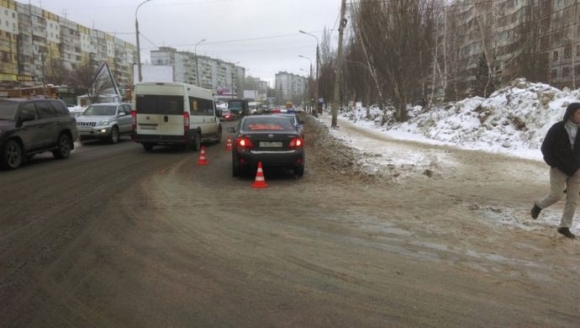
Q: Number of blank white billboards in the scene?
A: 2